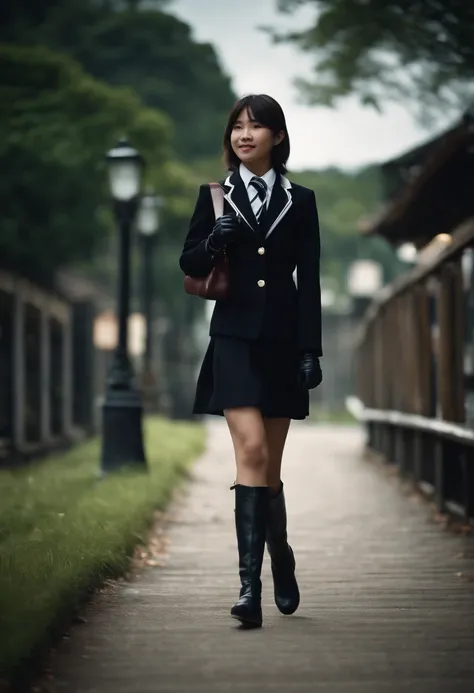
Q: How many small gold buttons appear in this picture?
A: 2